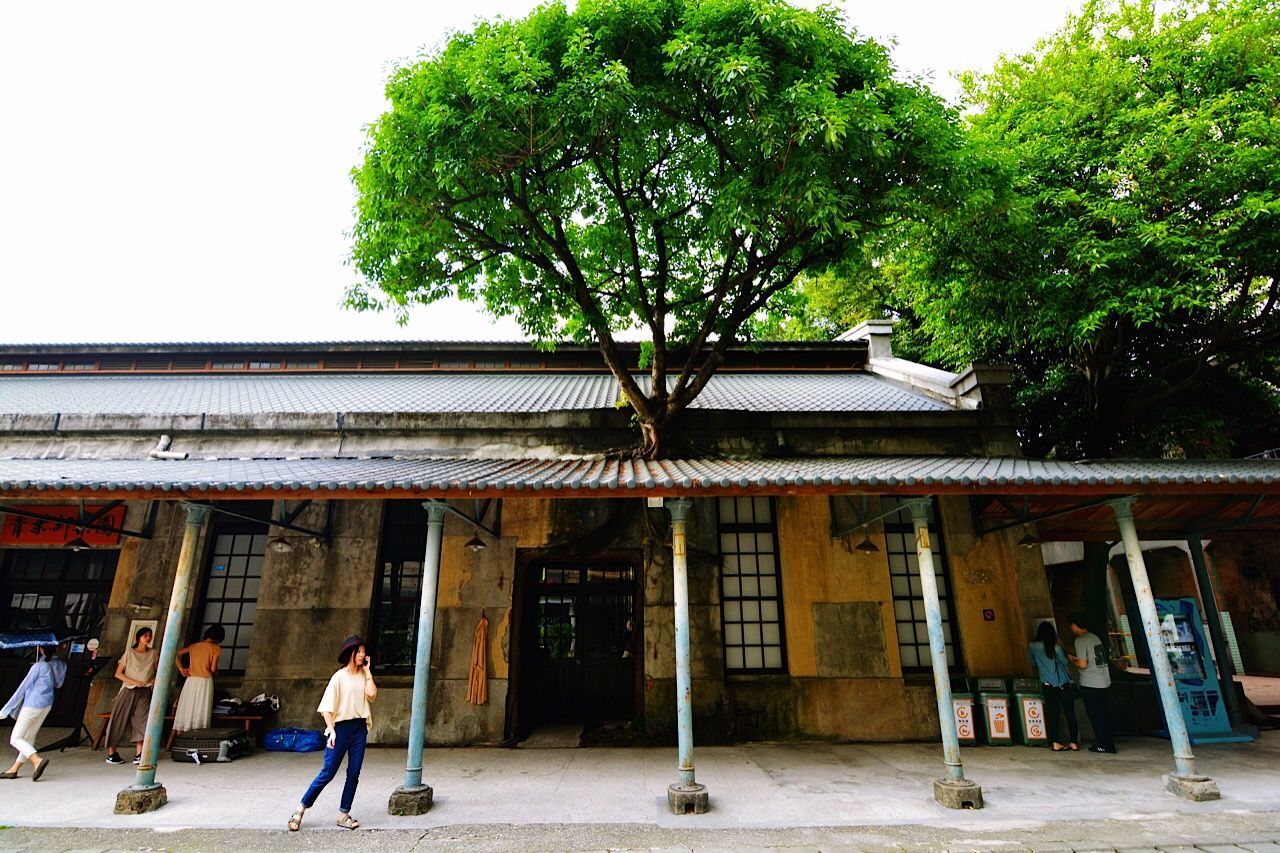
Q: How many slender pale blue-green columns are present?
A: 5